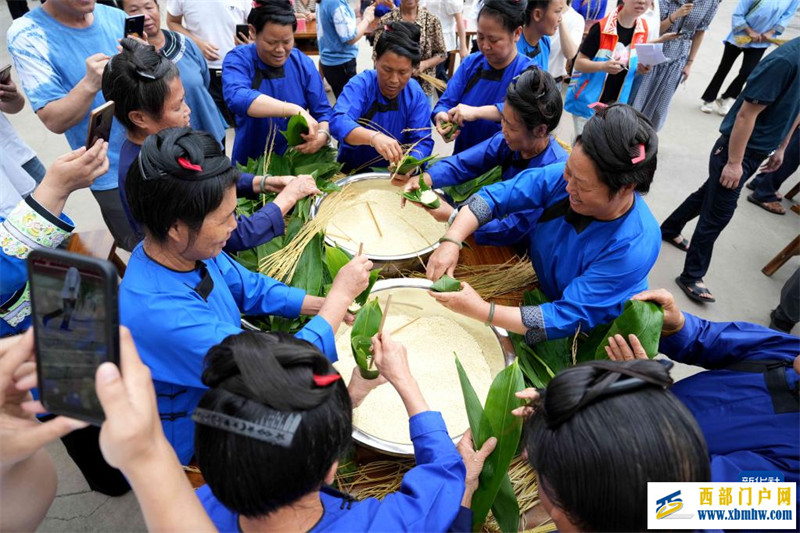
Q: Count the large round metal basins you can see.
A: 2